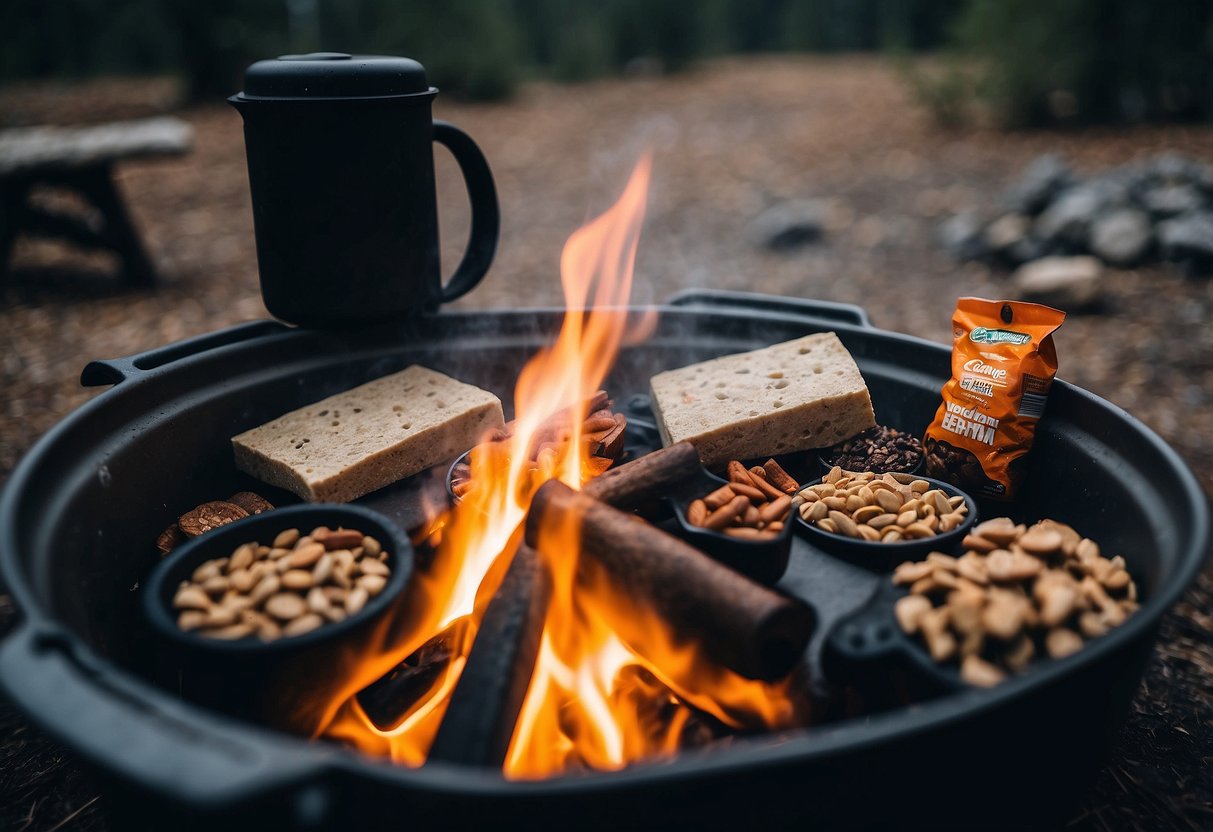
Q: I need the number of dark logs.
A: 3